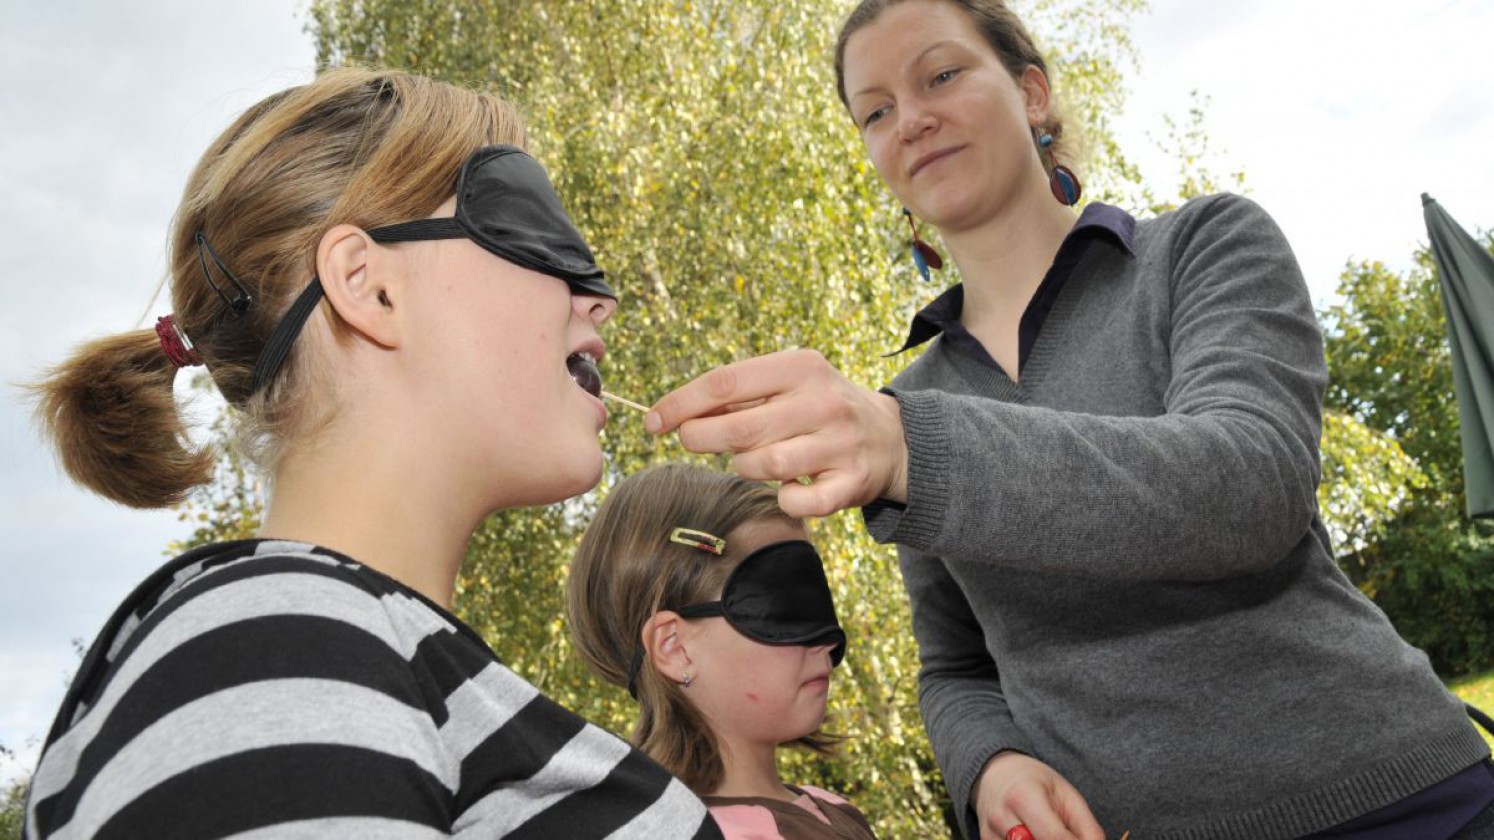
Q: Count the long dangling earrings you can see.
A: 2